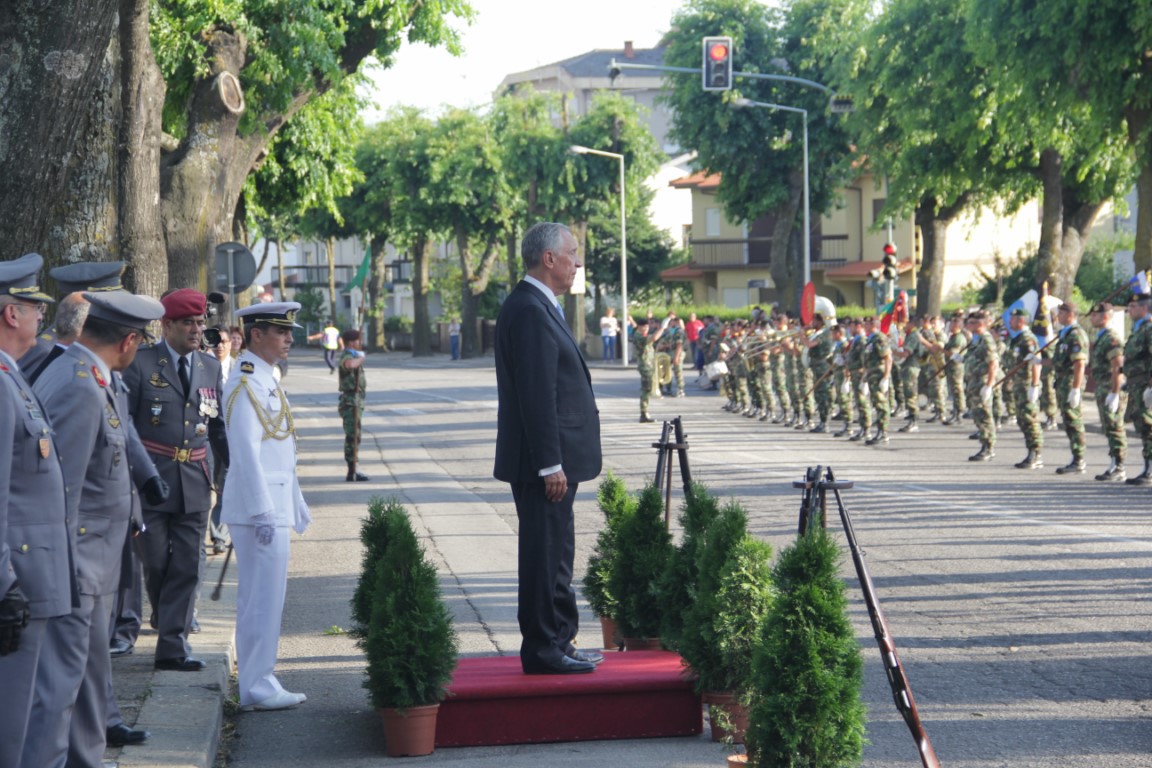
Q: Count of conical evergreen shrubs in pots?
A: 8